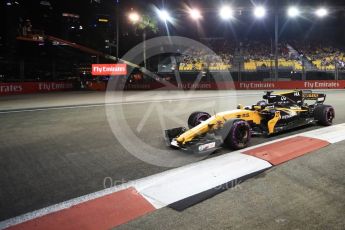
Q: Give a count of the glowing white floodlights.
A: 7